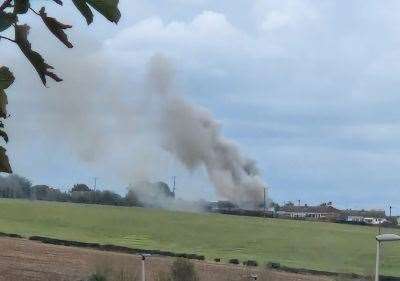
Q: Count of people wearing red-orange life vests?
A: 0